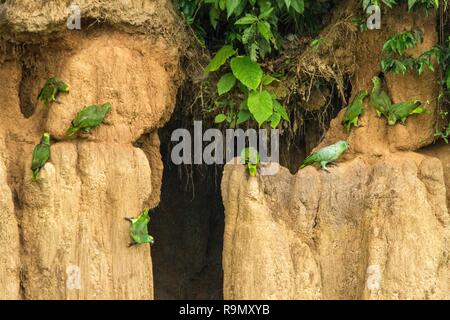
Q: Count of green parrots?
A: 9